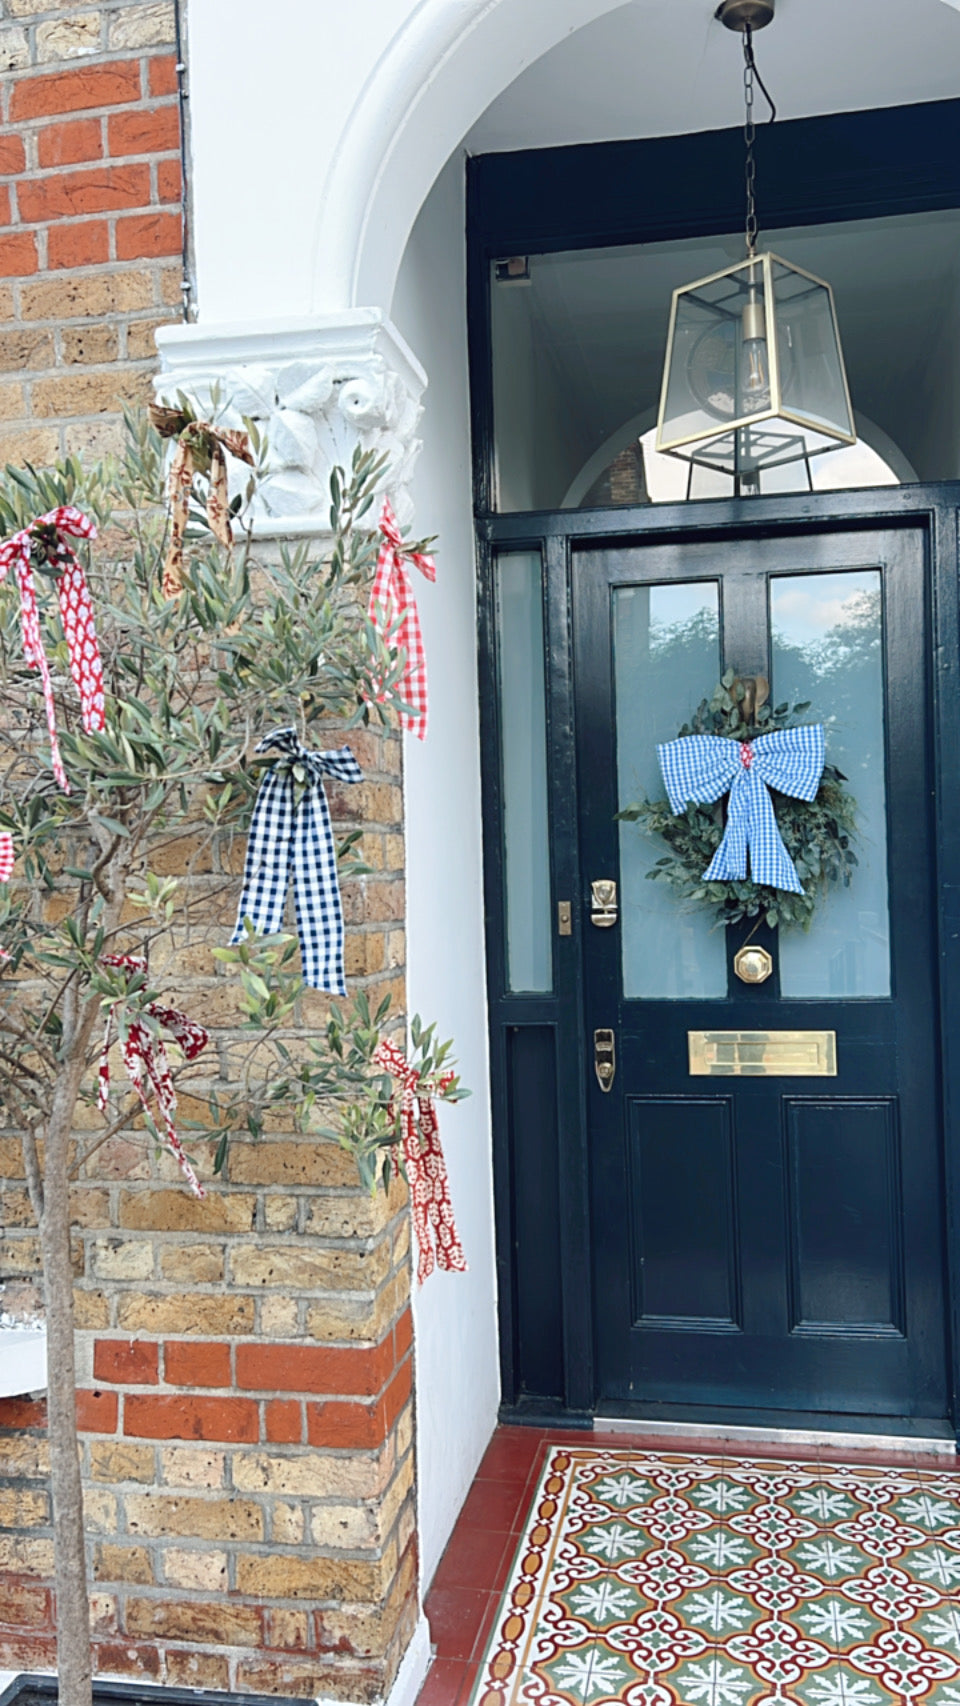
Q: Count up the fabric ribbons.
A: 8